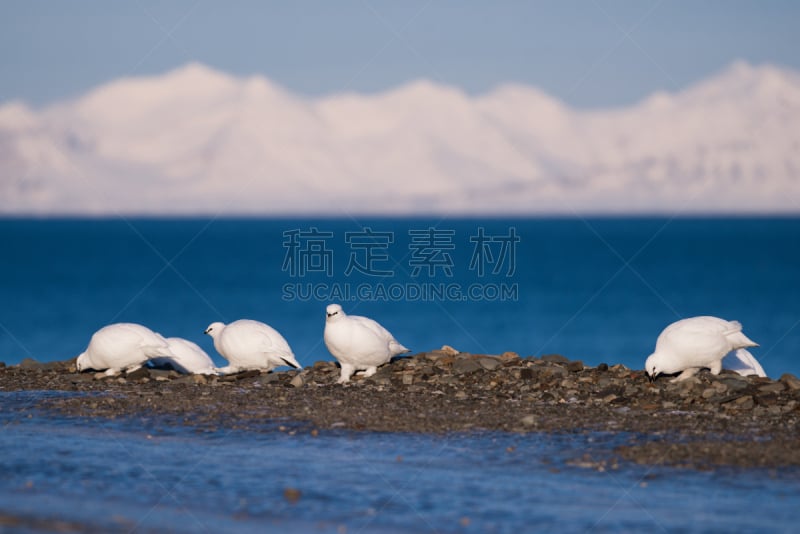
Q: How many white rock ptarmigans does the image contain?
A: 6